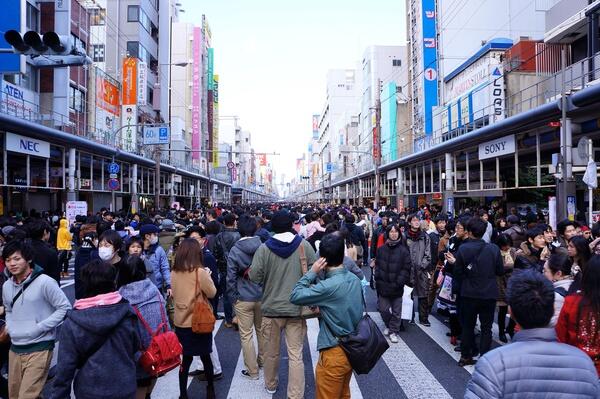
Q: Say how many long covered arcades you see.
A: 2